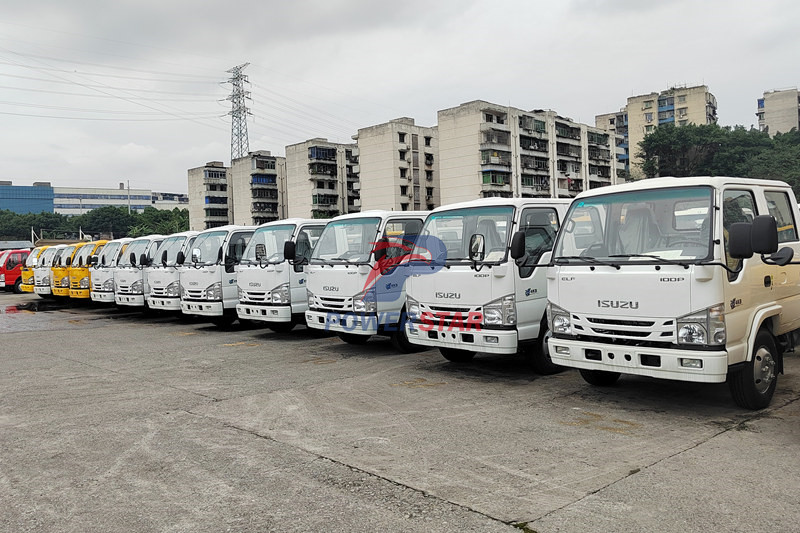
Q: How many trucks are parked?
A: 13